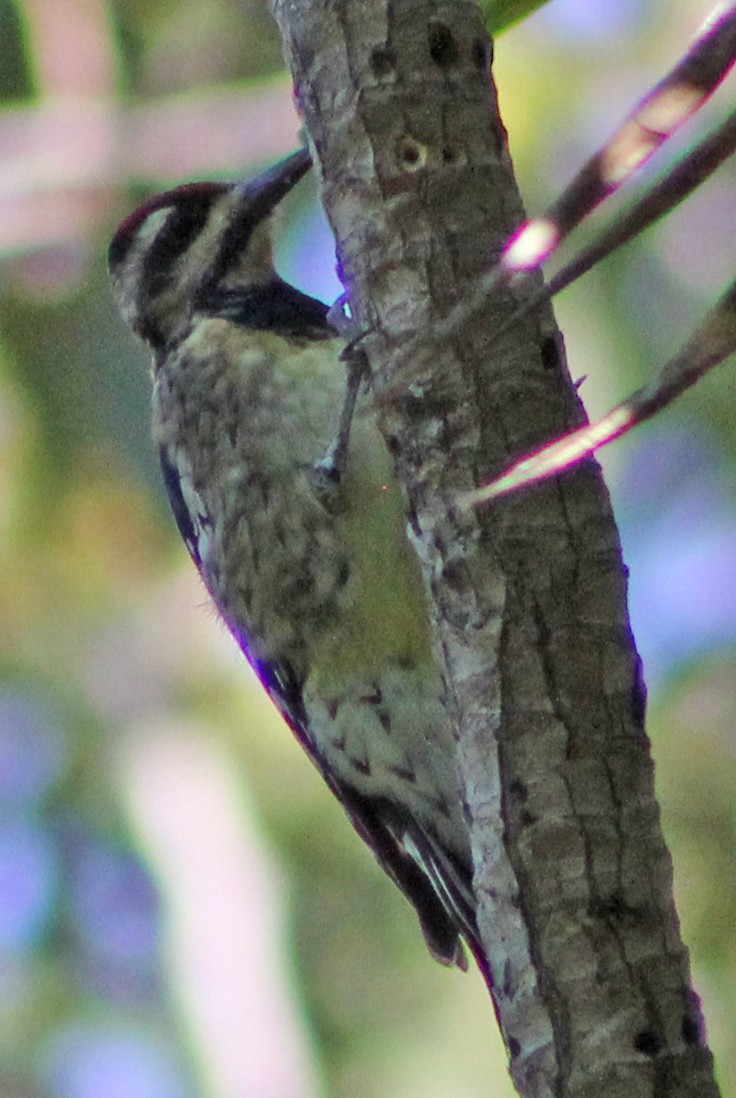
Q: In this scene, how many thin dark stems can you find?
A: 3